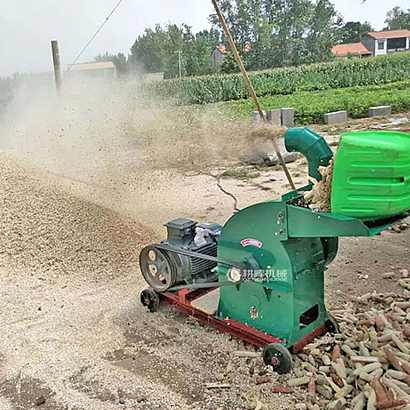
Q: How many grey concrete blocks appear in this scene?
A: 5